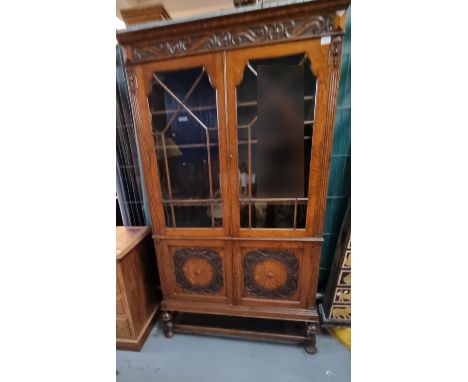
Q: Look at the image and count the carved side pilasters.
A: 2